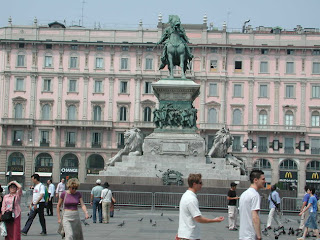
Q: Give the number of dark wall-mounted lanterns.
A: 3